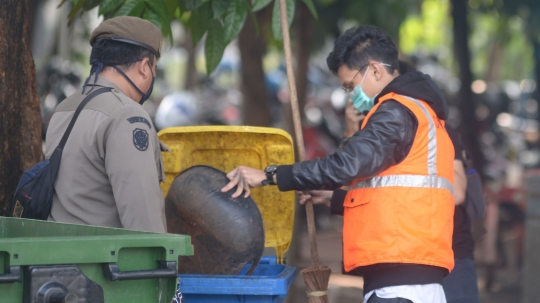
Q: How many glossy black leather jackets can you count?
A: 1